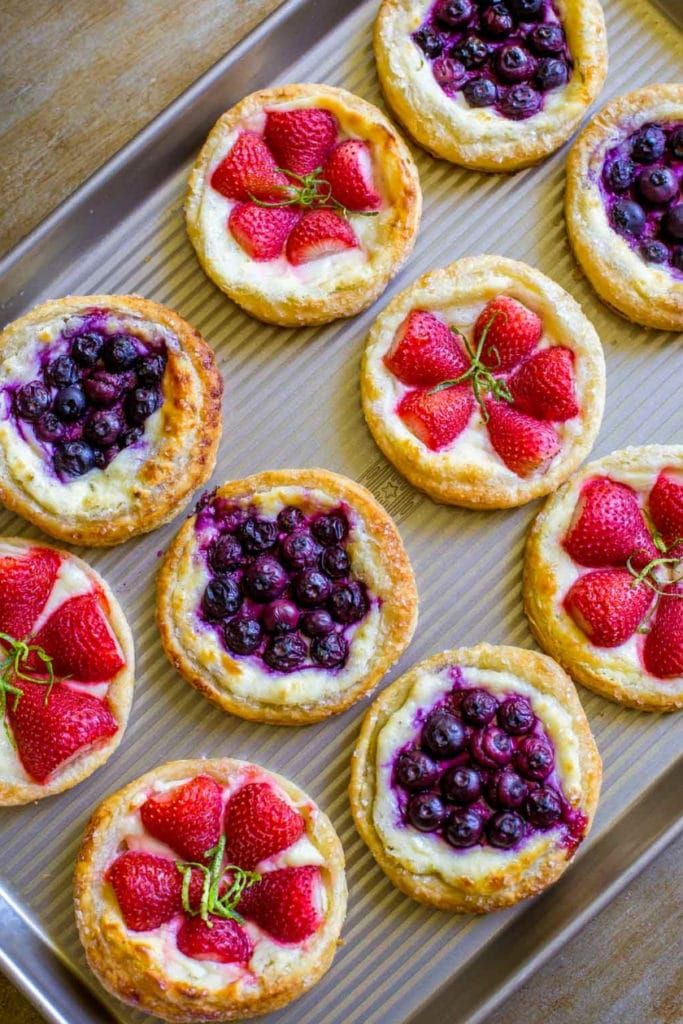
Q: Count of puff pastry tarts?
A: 10